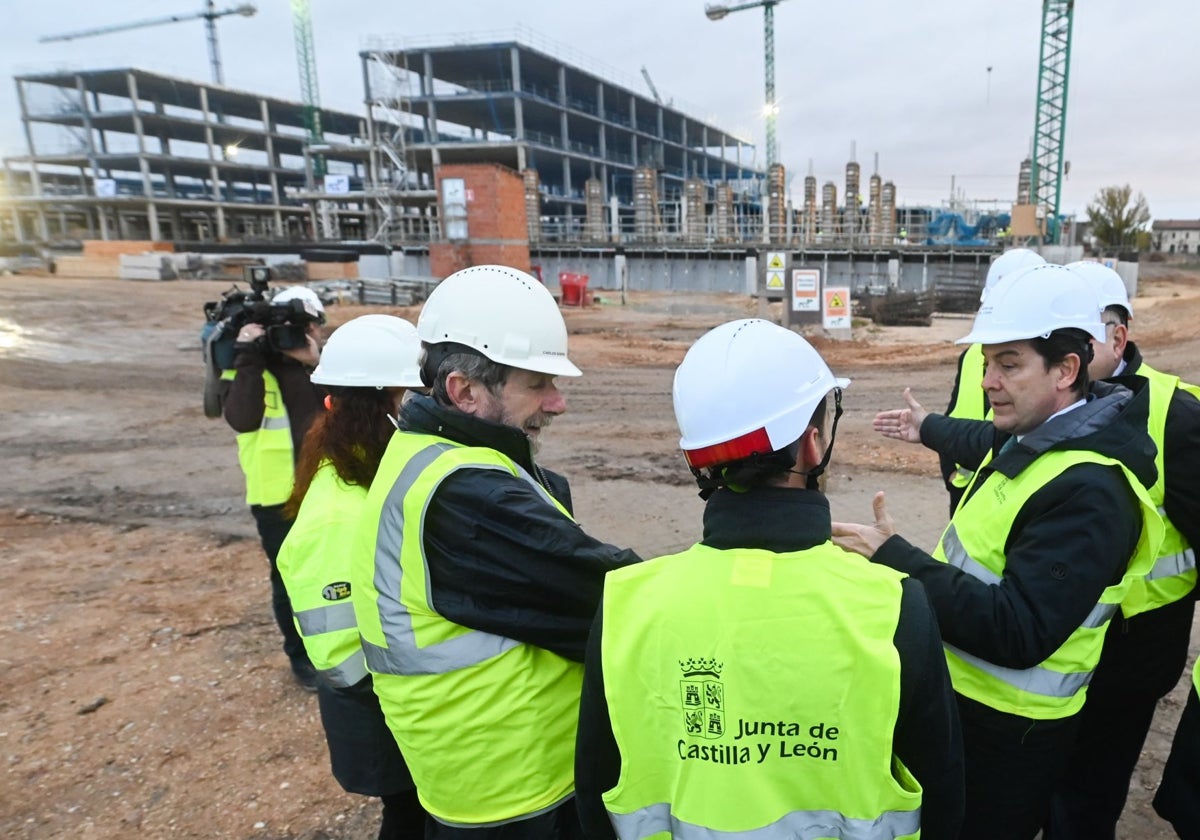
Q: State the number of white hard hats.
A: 7